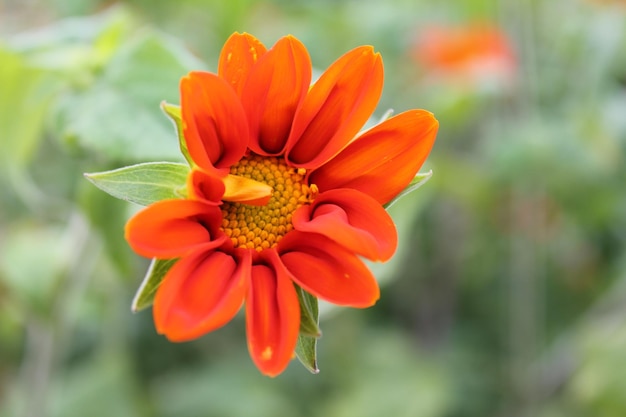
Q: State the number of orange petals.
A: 11